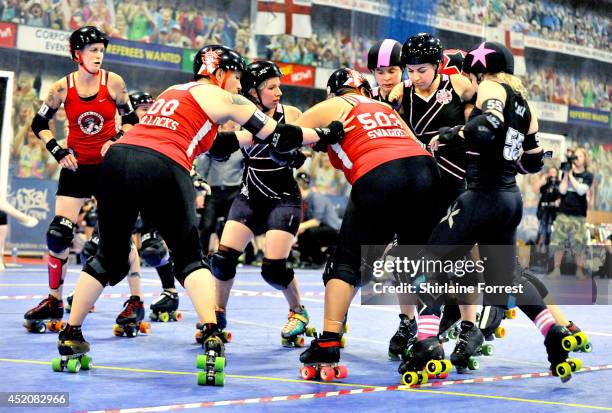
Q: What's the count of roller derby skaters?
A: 9